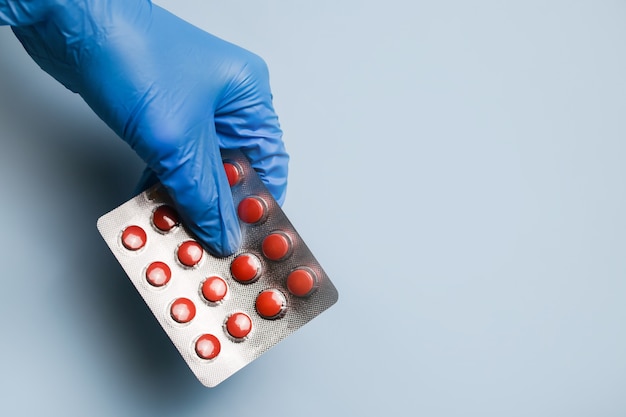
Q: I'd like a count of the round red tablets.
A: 14